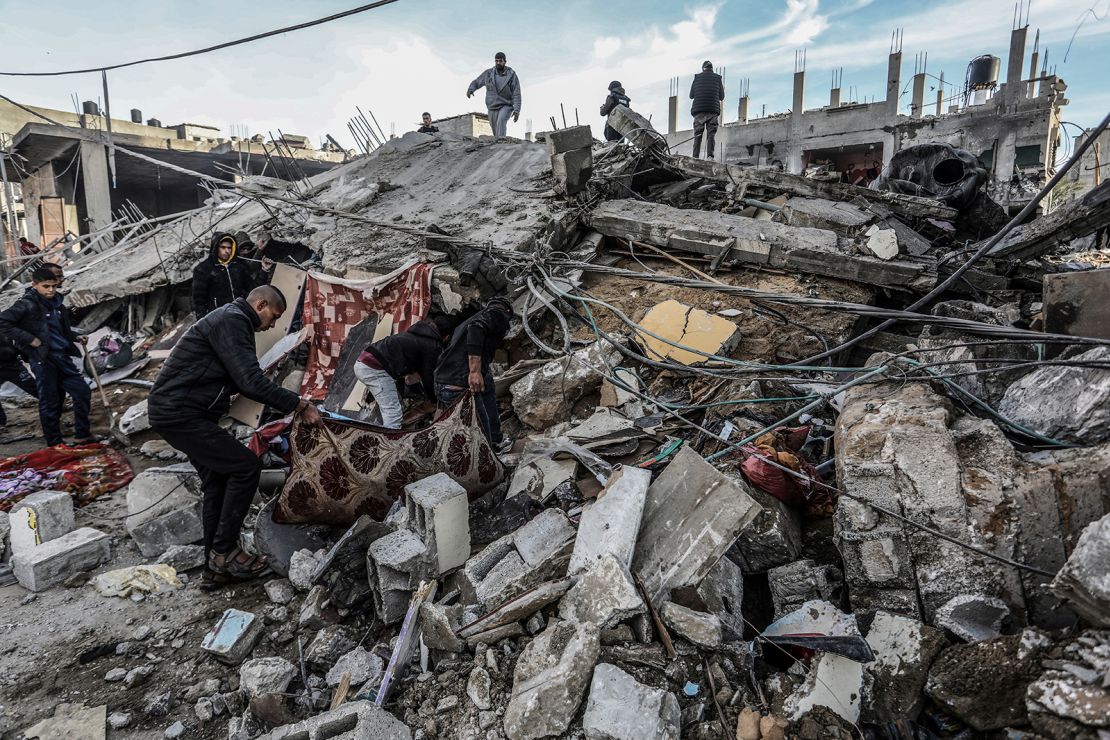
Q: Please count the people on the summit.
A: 4